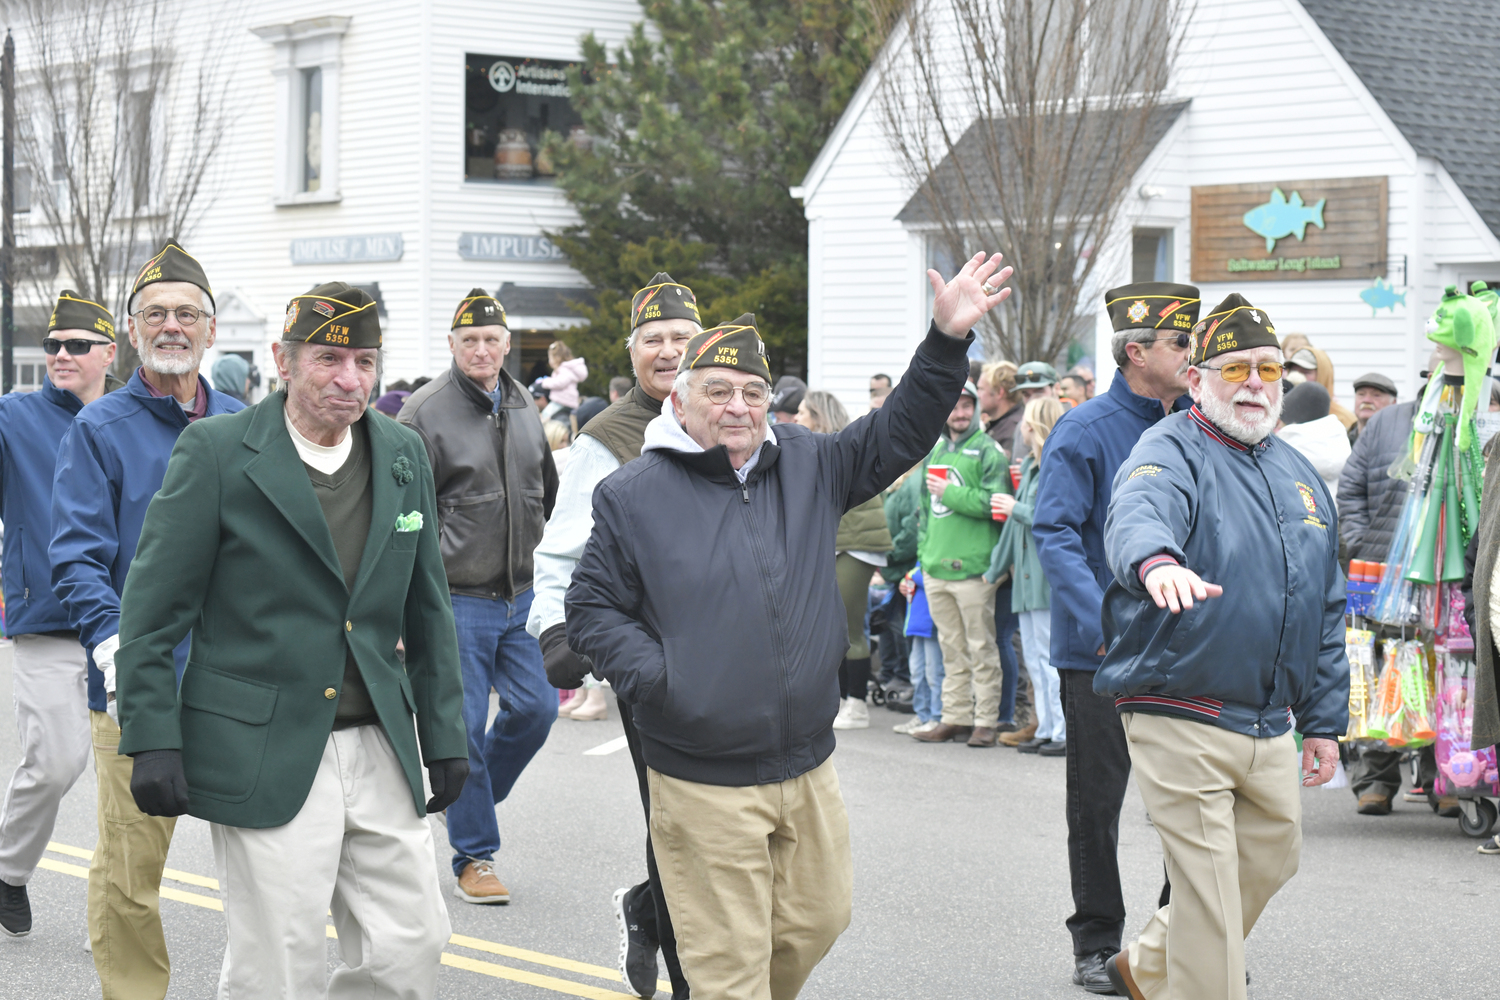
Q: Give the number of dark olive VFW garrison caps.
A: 8